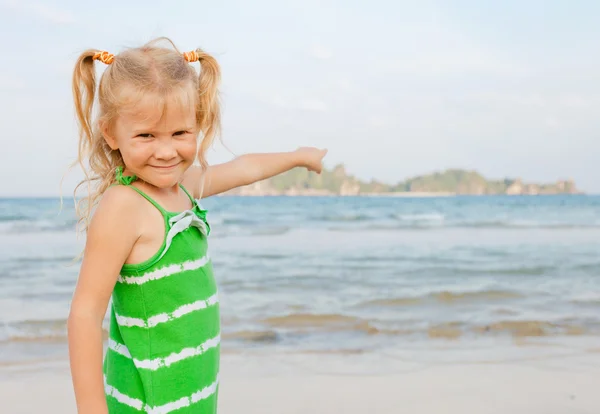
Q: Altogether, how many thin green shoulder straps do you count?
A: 2